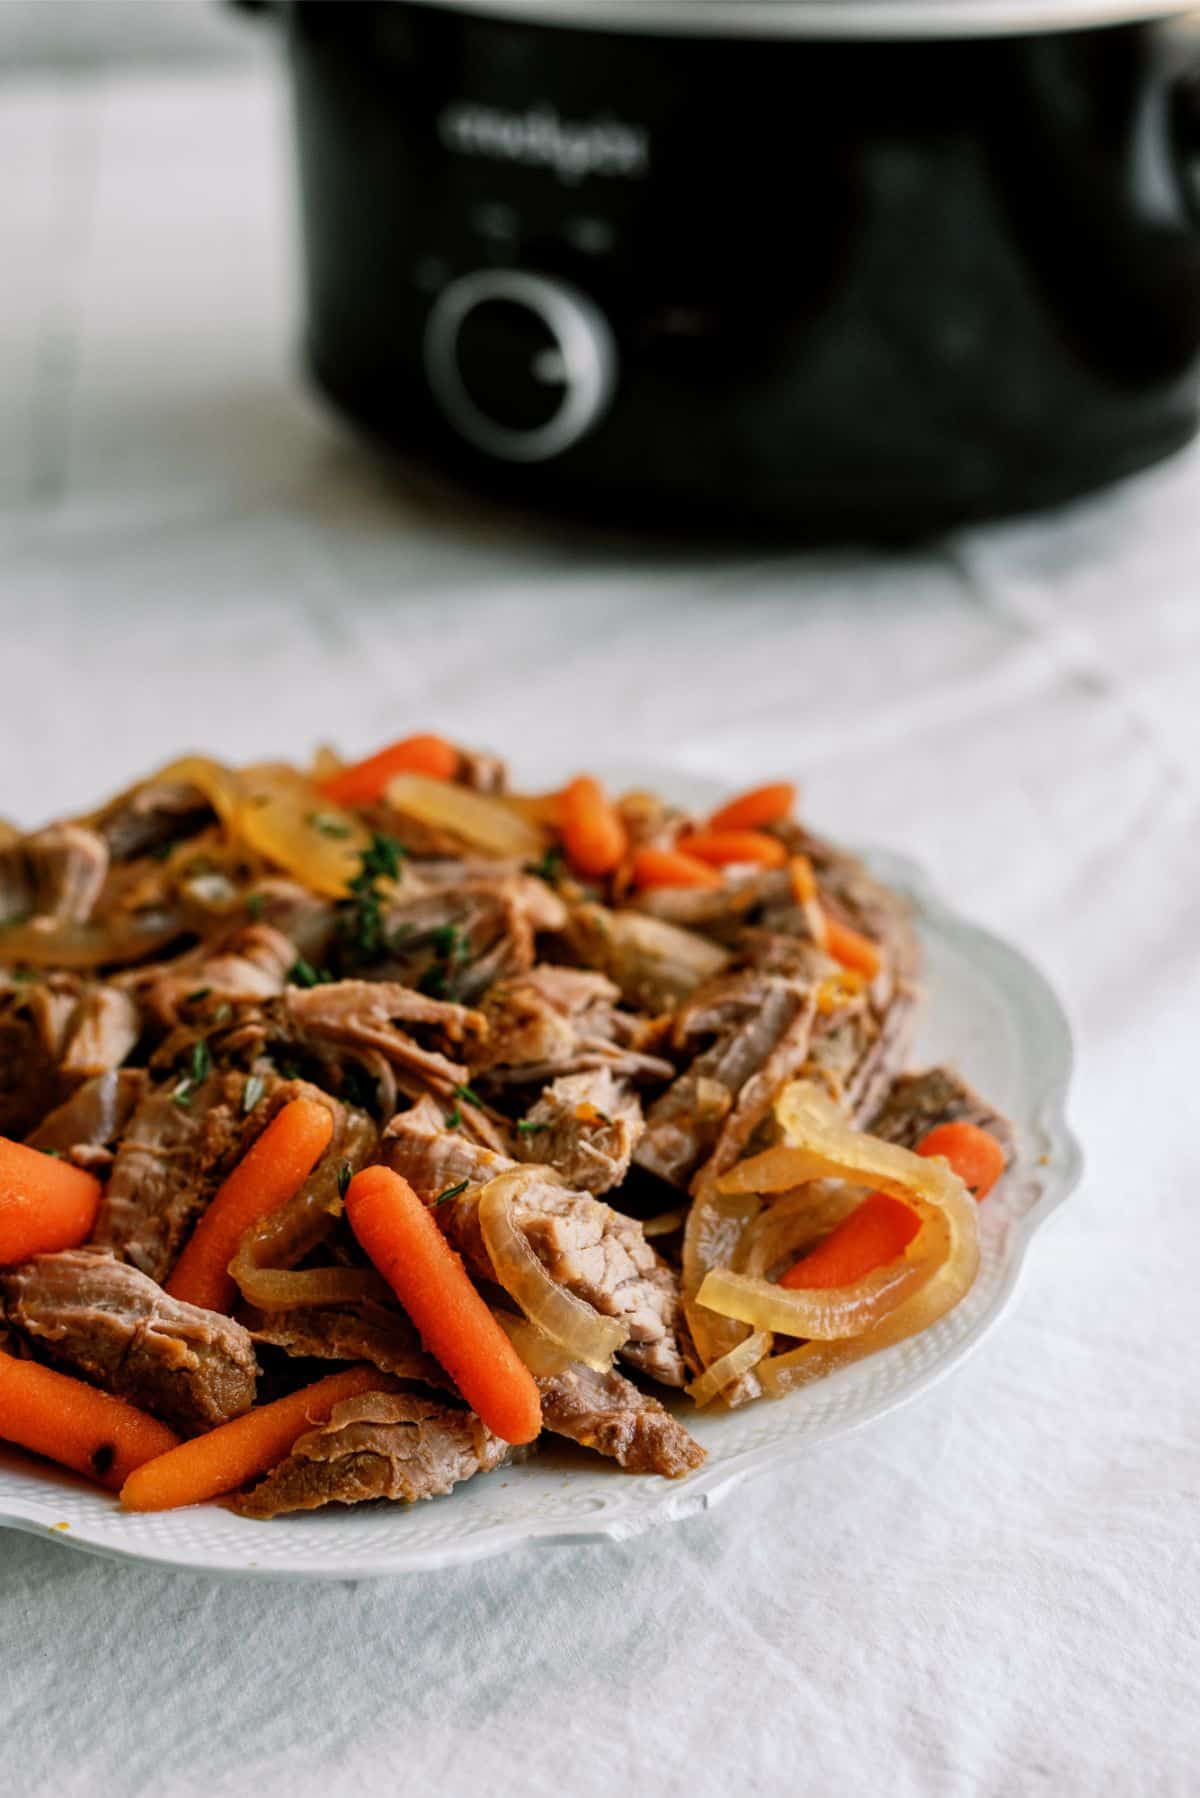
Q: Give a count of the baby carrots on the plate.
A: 12